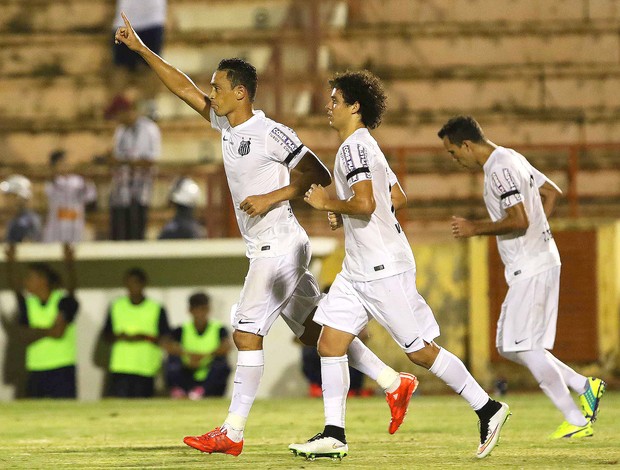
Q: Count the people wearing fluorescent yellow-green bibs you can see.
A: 3